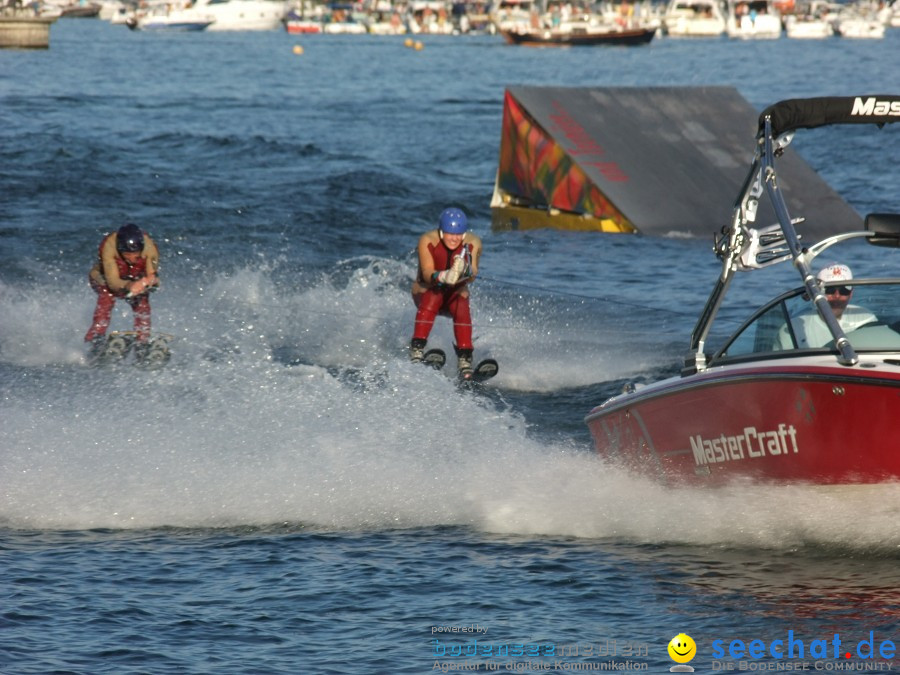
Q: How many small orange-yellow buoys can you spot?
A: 3